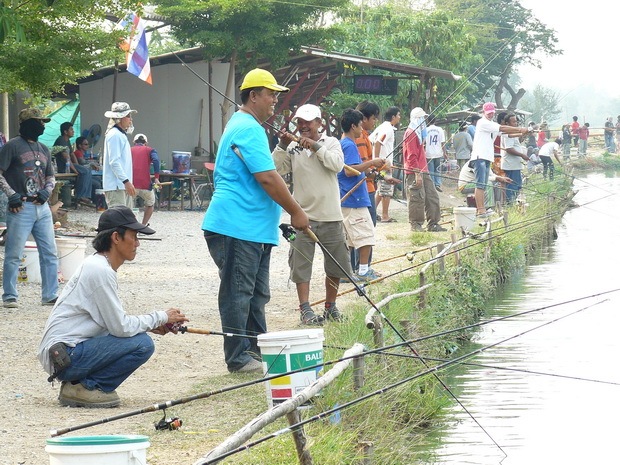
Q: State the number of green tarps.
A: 1